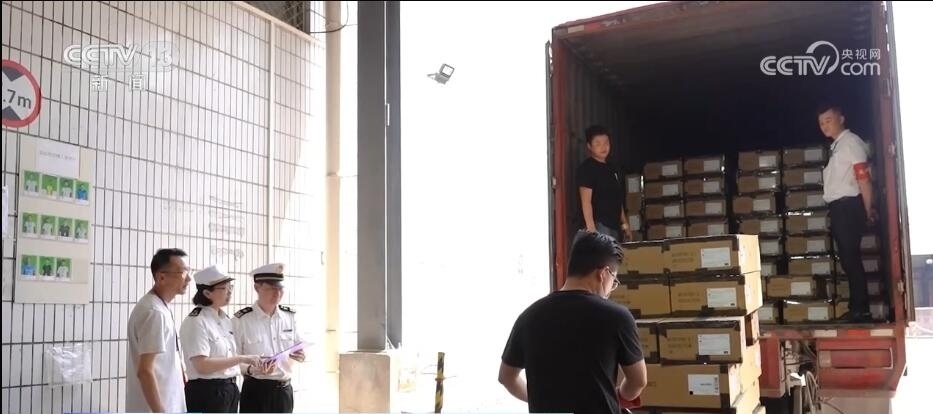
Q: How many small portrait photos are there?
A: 11